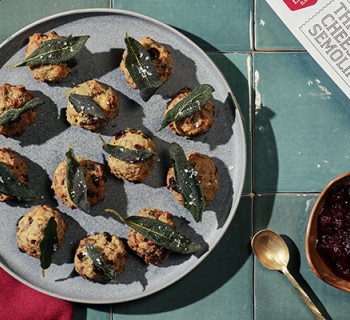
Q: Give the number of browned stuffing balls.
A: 12